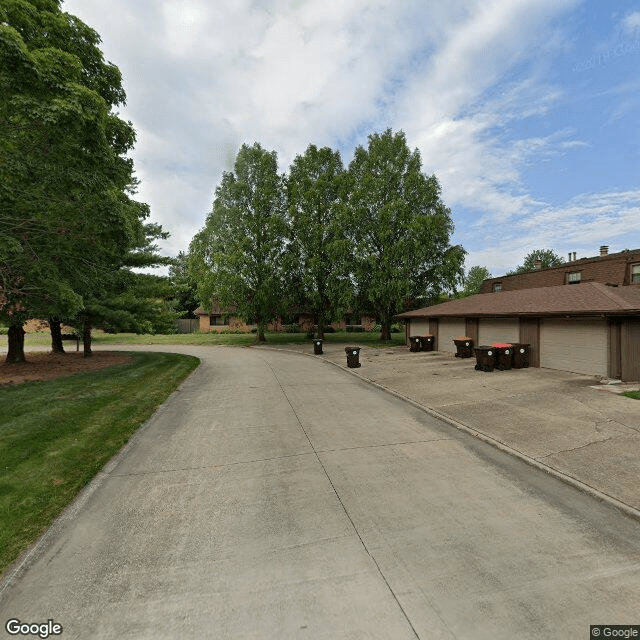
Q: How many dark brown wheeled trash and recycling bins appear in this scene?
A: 8